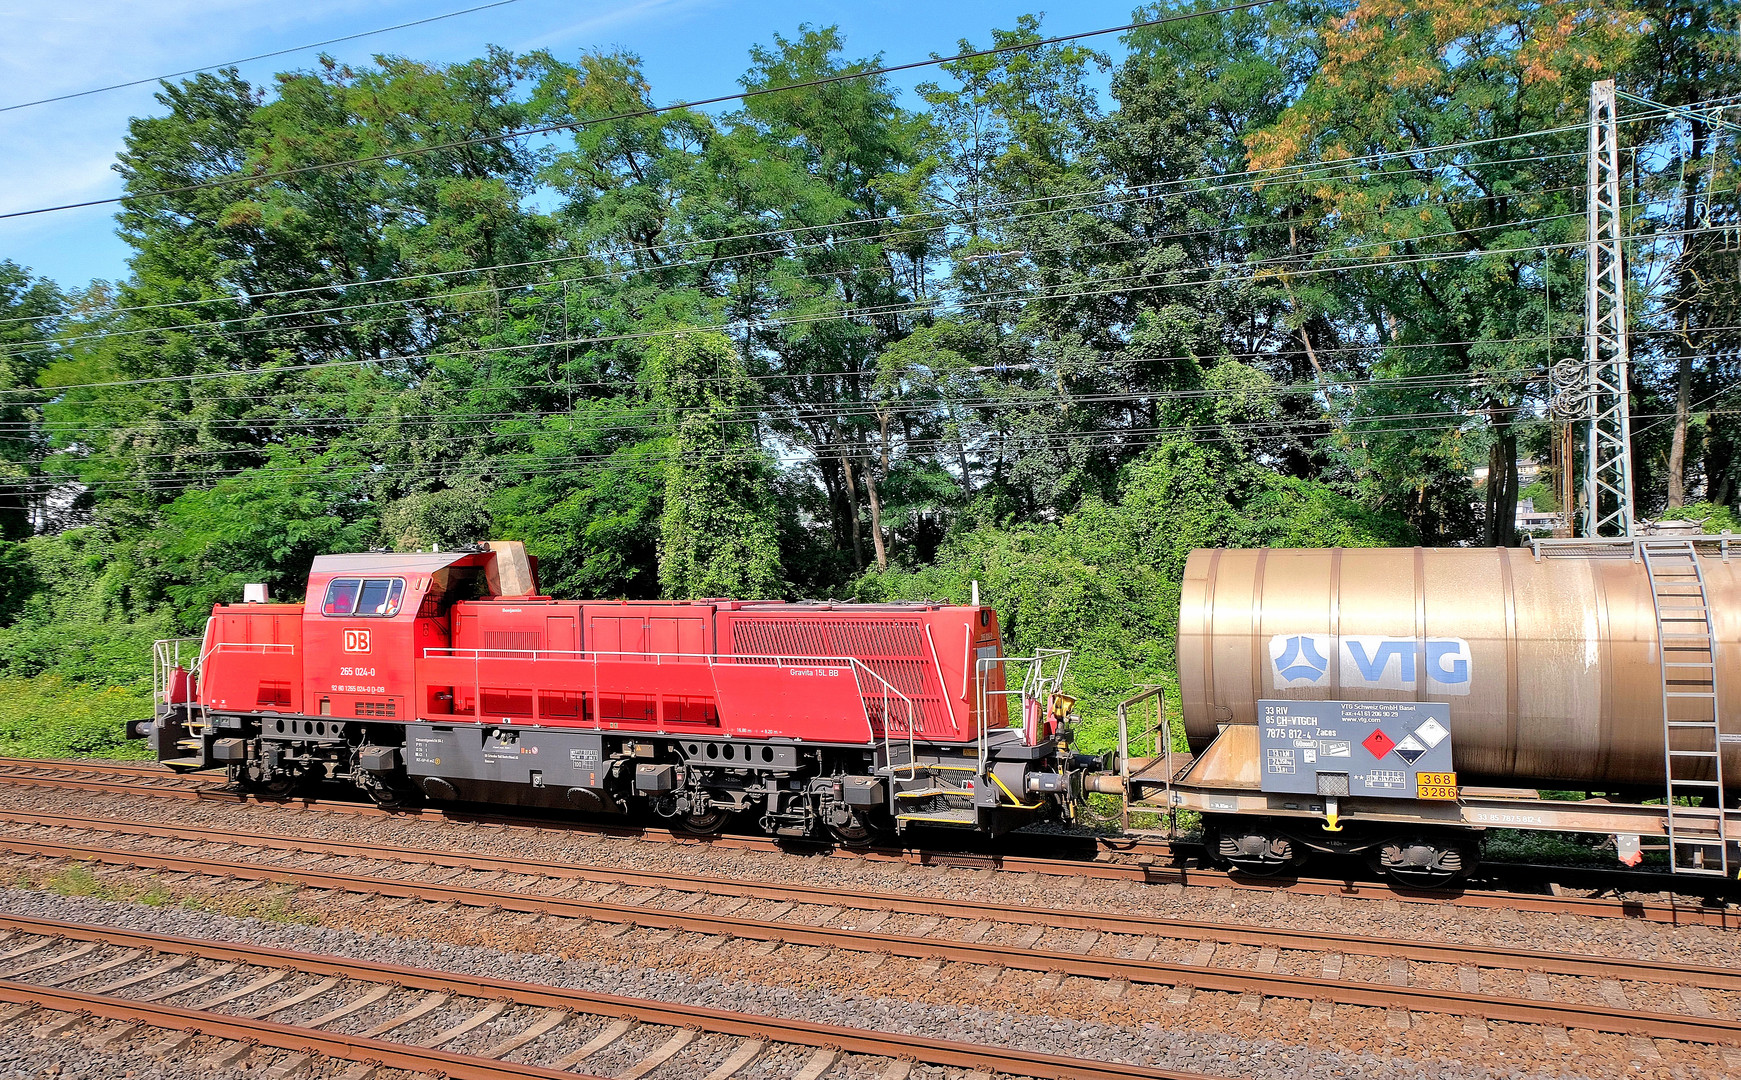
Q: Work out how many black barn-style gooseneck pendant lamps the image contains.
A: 0